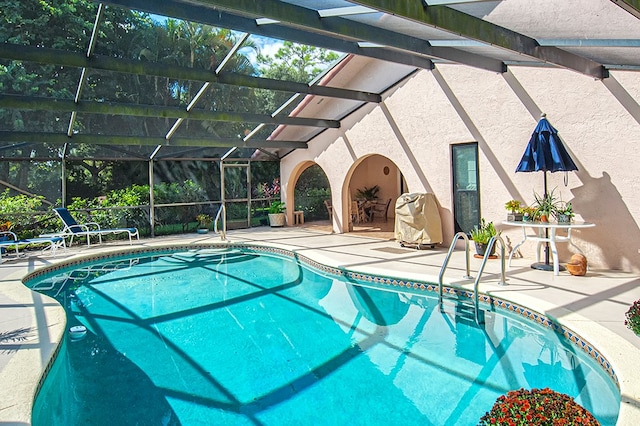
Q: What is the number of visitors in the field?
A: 0